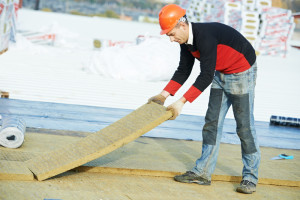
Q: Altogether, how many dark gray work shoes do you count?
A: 2